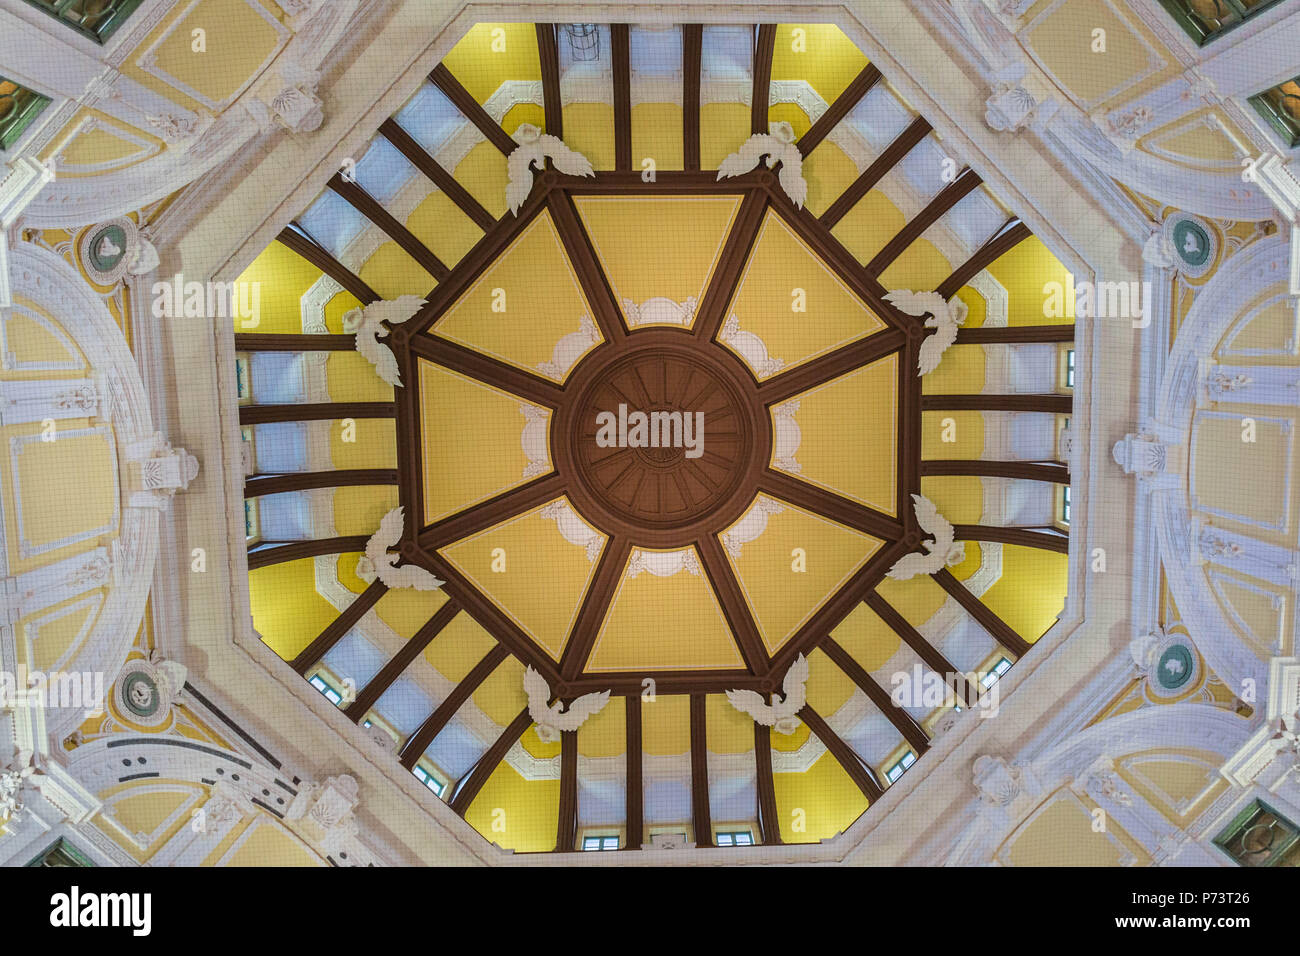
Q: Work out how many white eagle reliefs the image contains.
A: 8